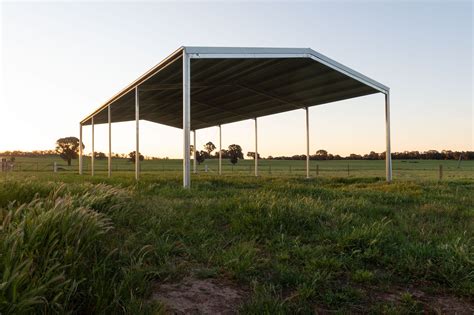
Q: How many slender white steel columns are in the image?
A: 10